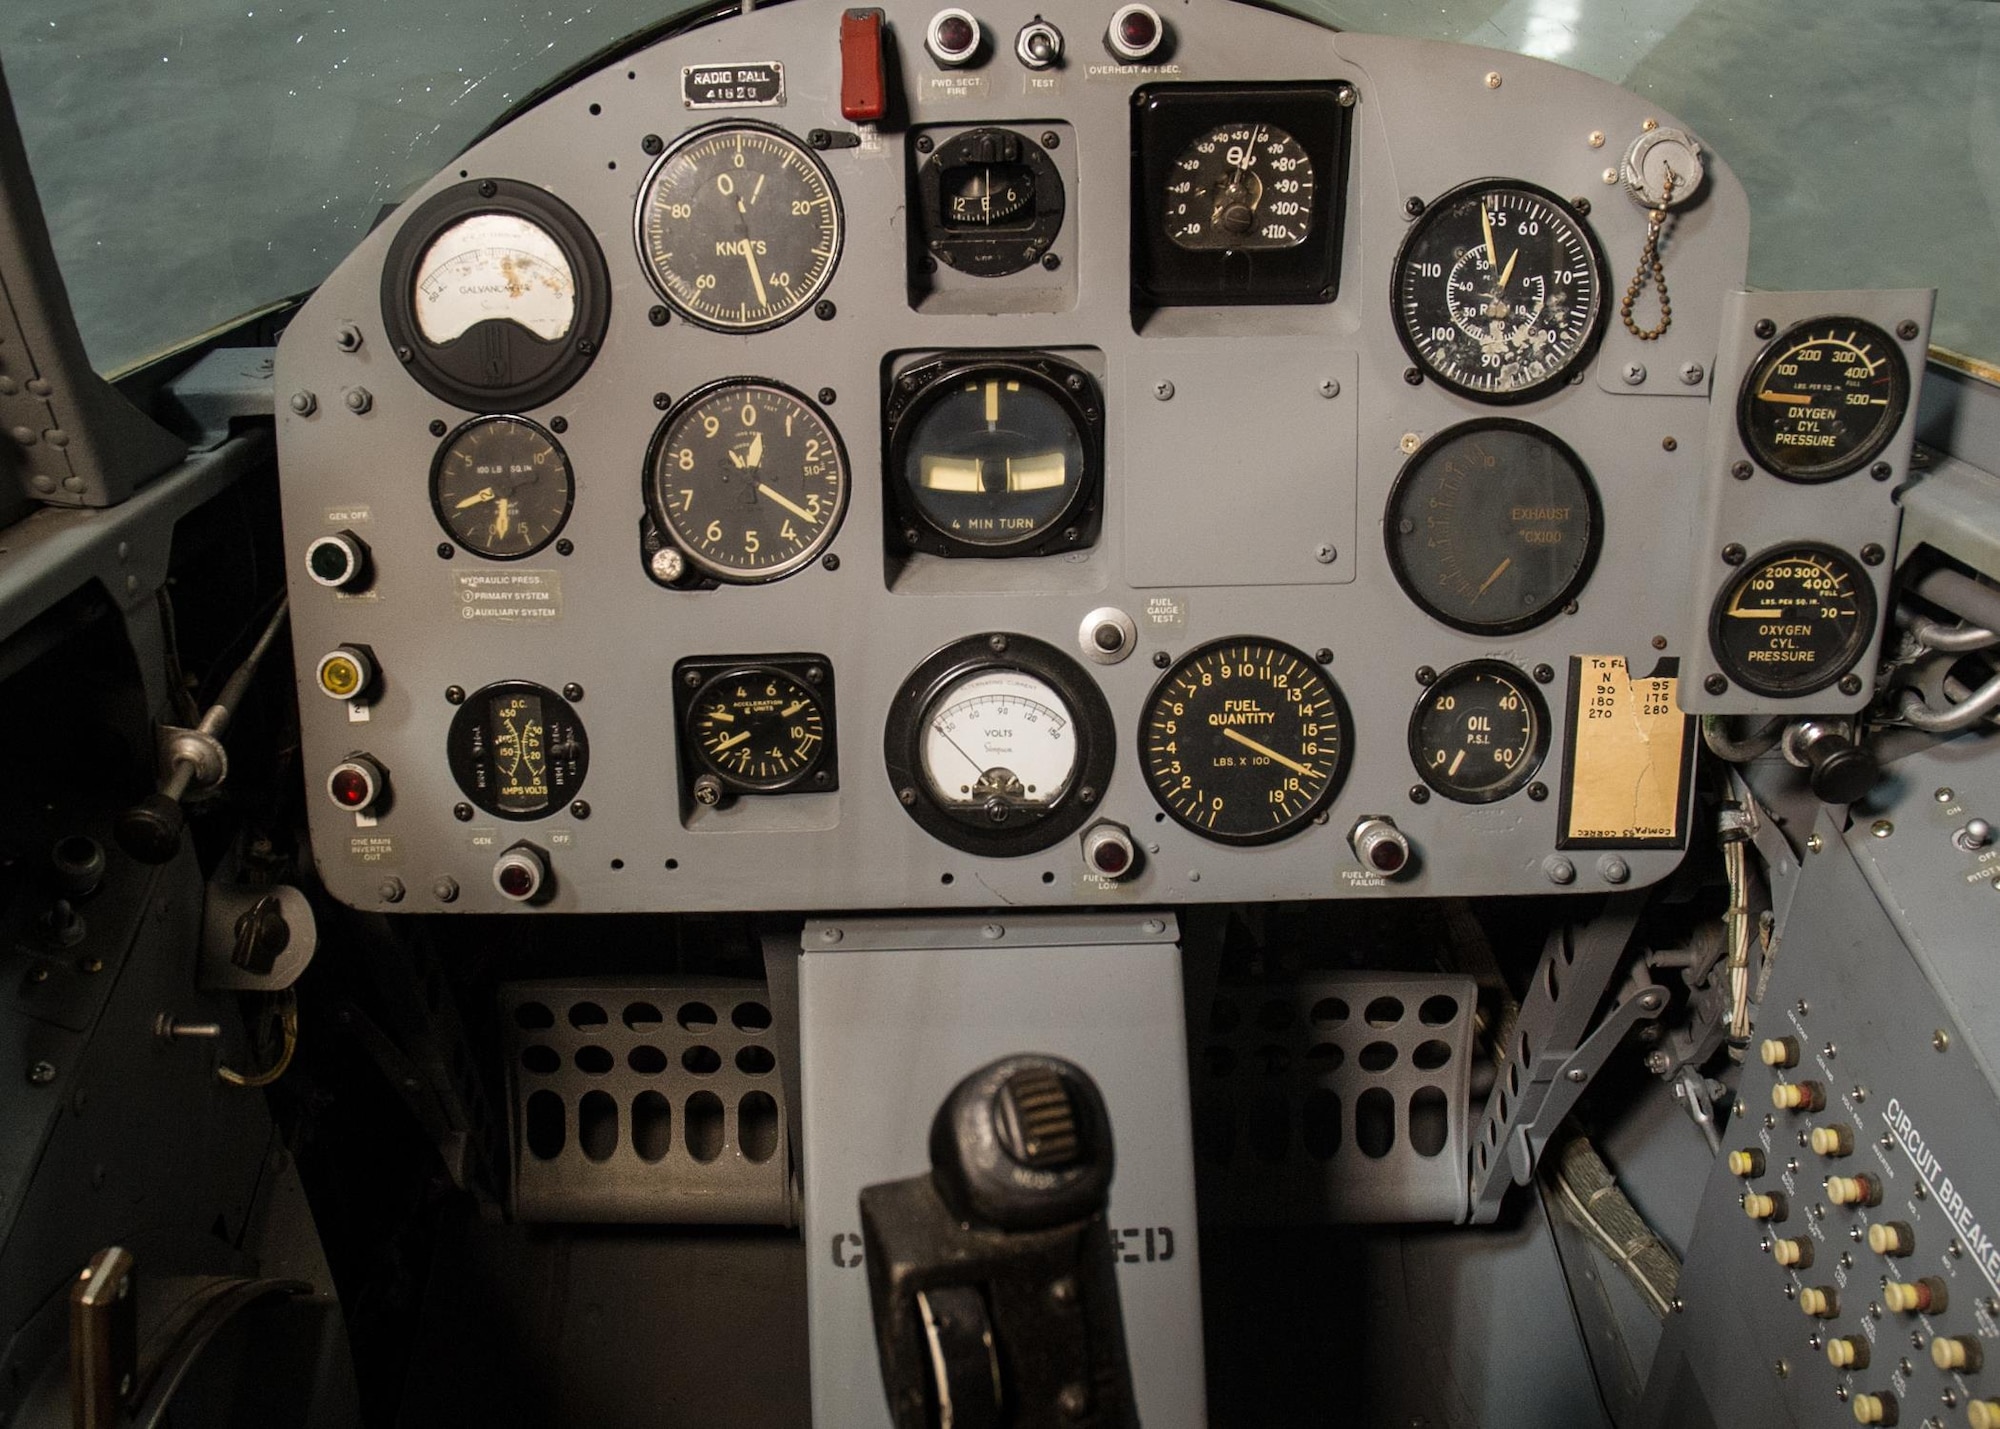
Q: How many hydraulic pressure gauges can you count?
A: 1